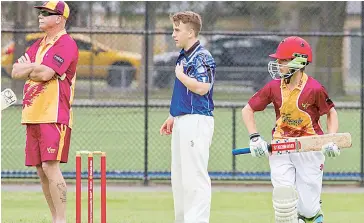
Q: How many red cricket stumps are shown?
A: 3